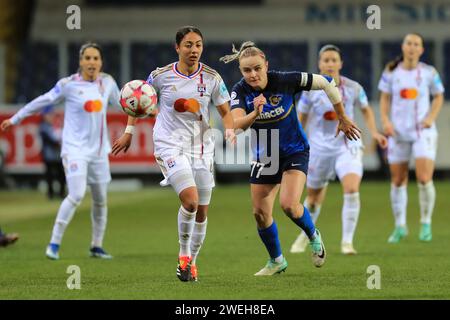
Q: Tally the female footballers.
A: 5